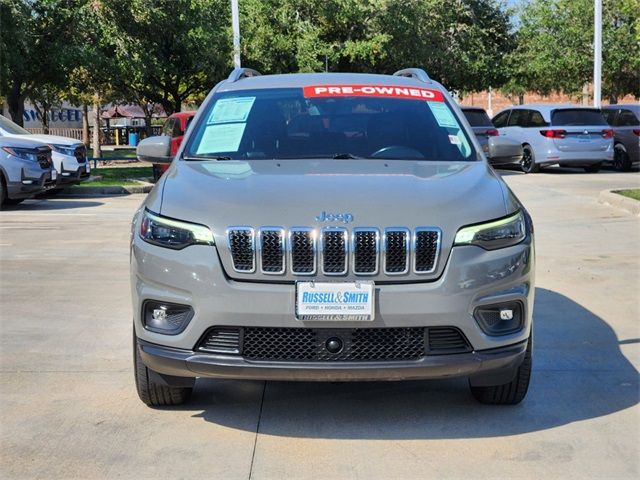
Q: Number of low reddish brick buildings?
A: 1